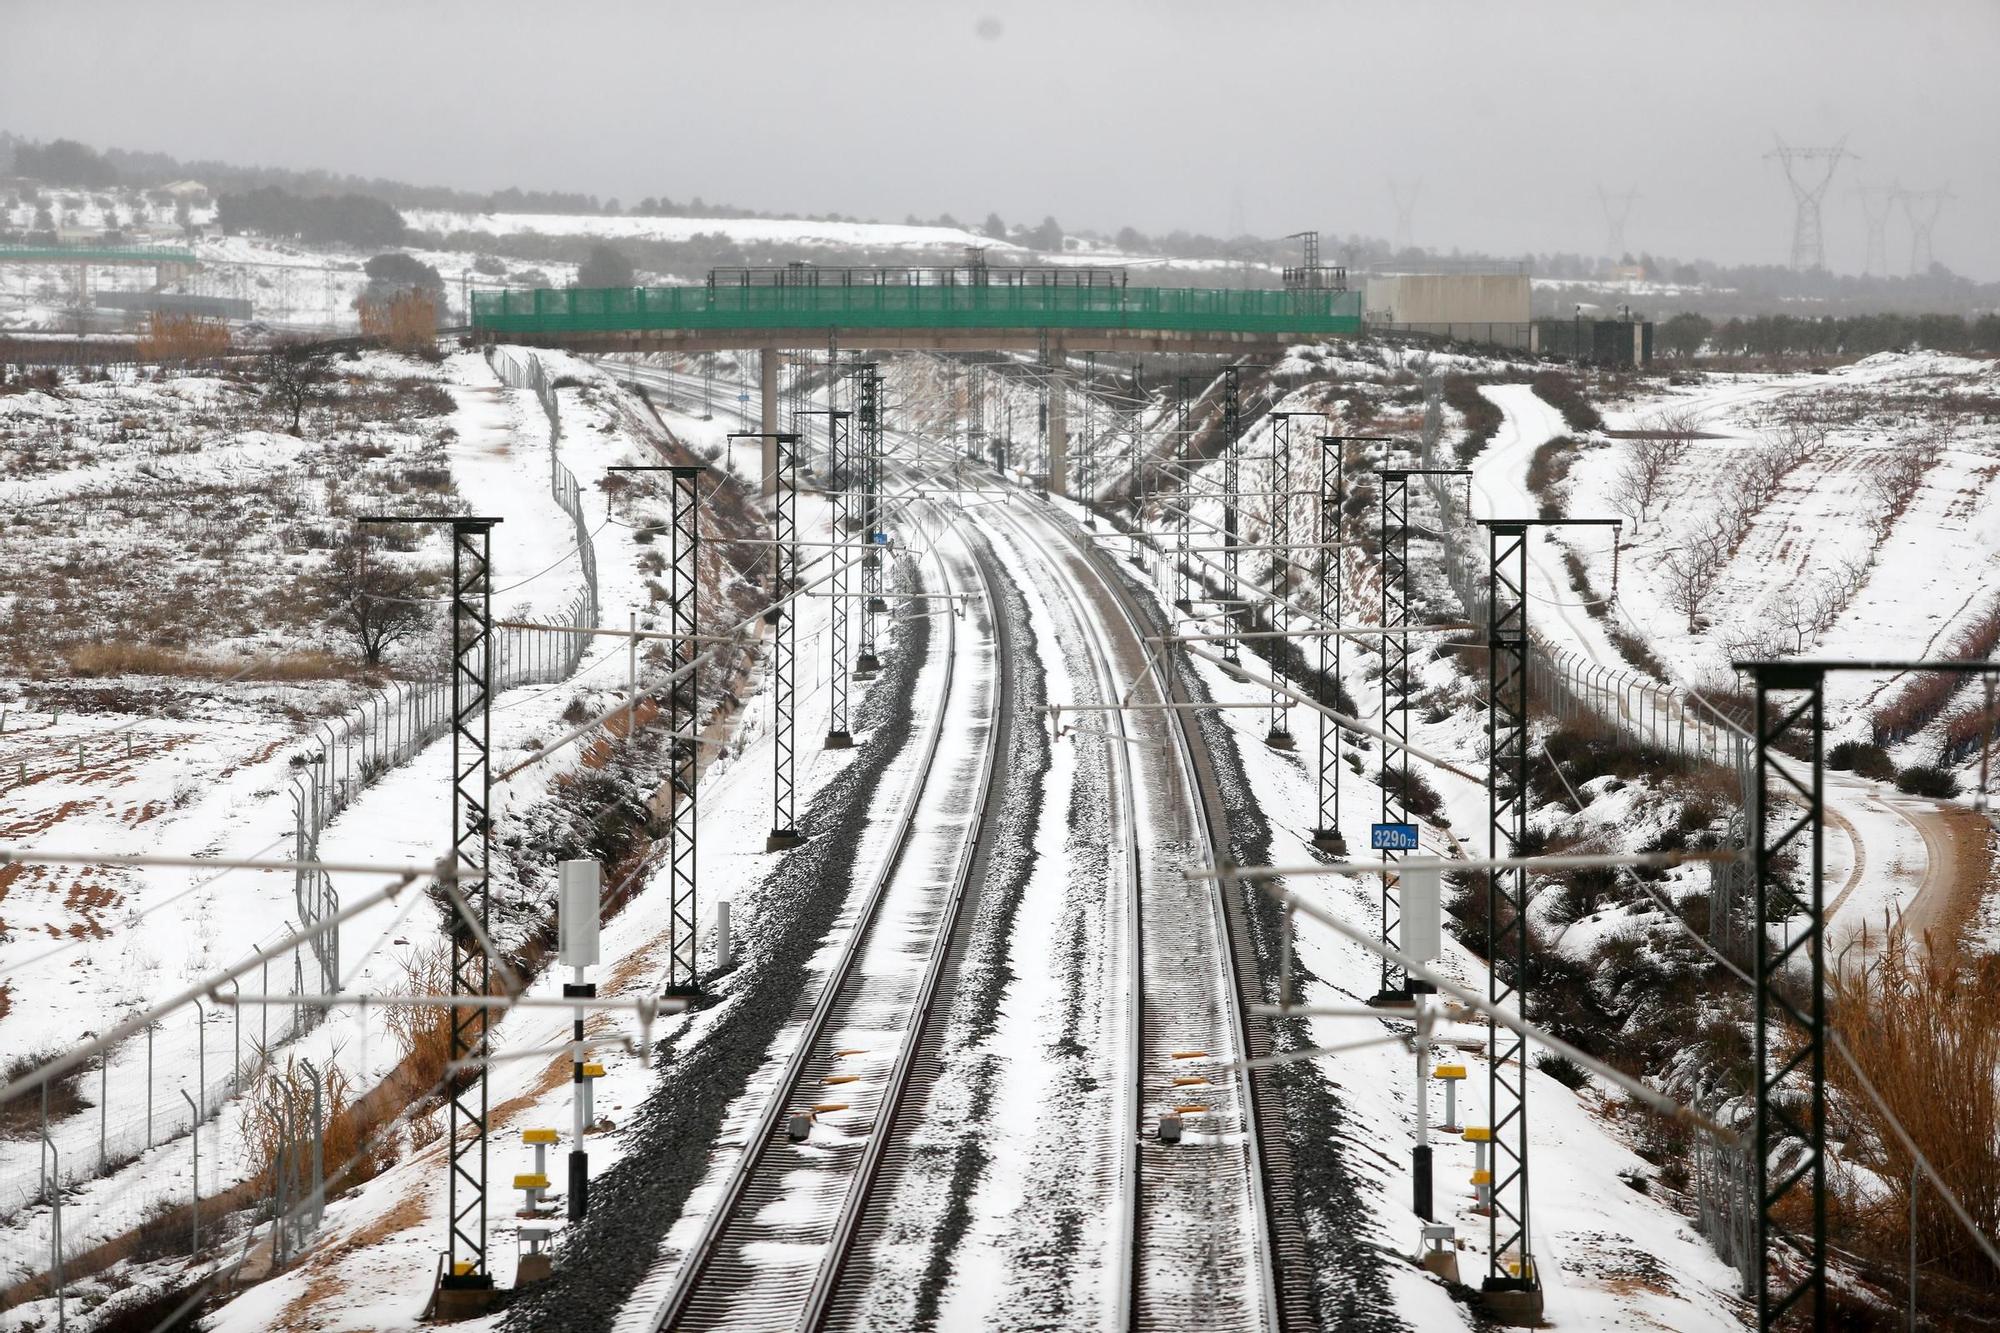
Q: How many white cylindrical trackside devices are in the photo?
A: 2